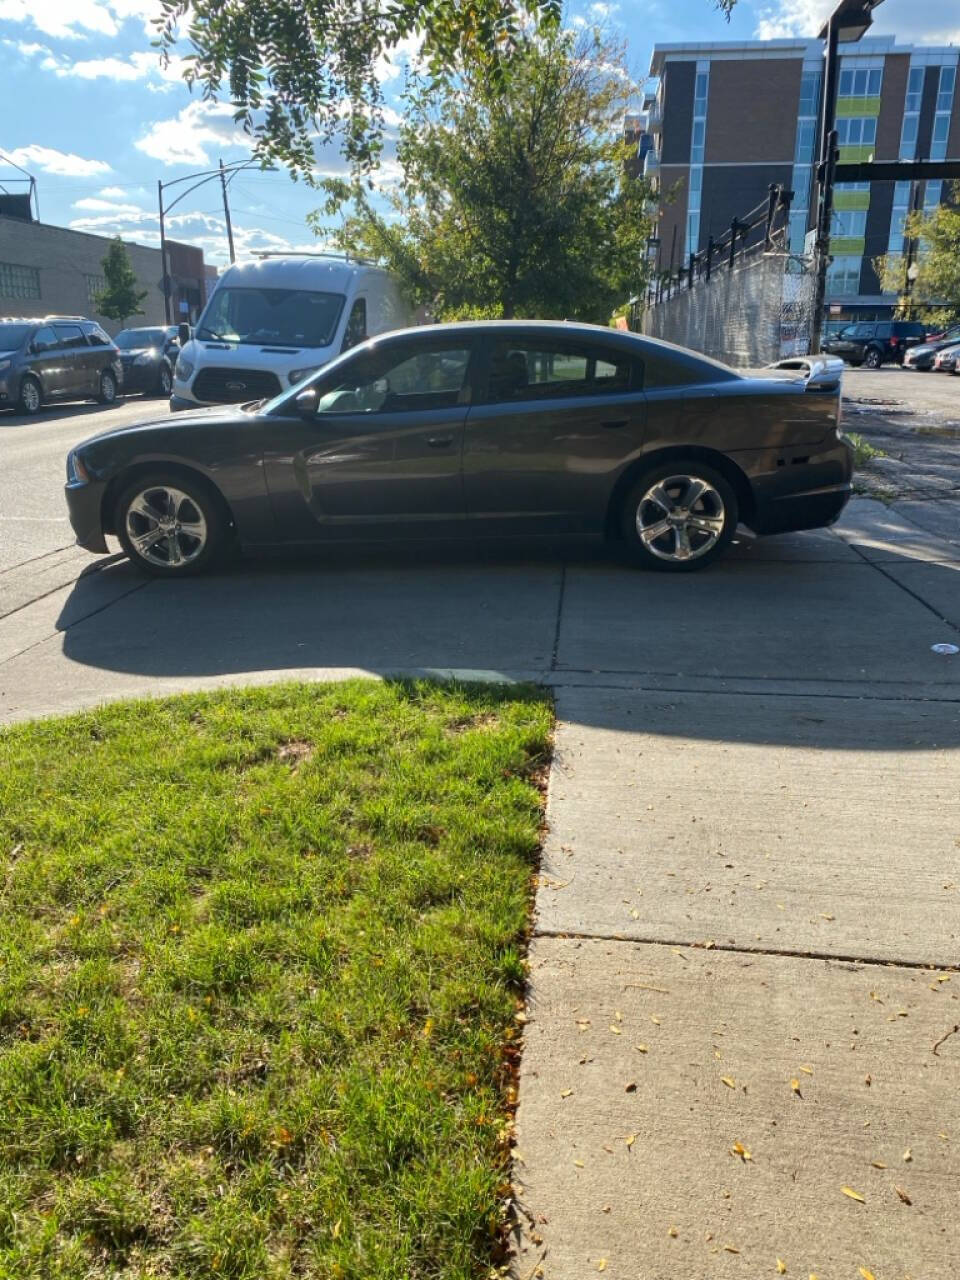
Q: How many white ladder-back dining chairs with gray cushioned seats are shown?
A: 0